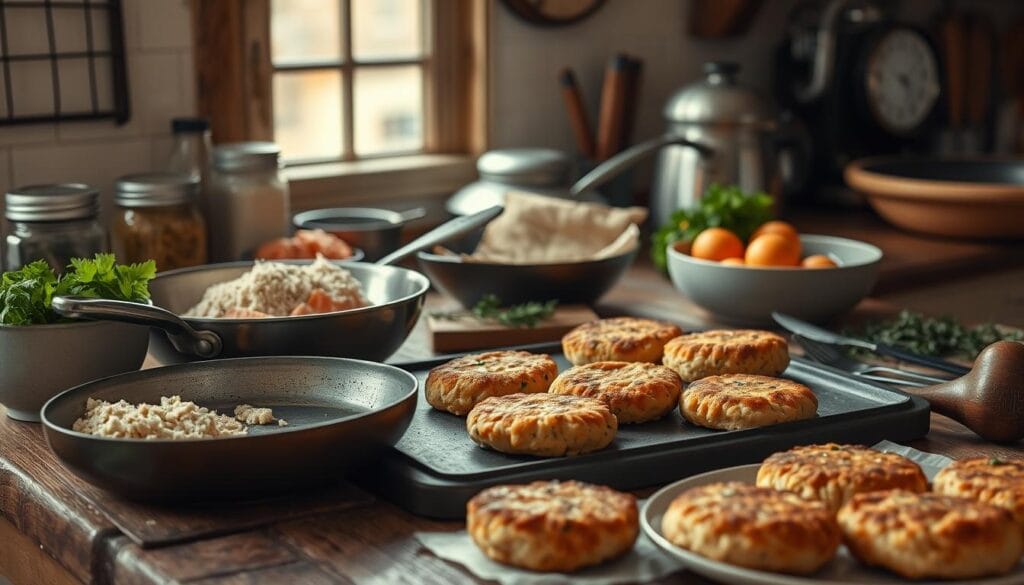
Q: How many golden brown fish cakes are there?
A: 11